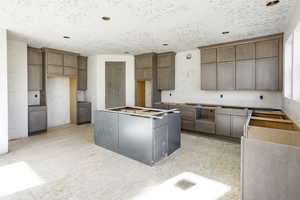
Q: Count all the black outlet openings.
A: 4